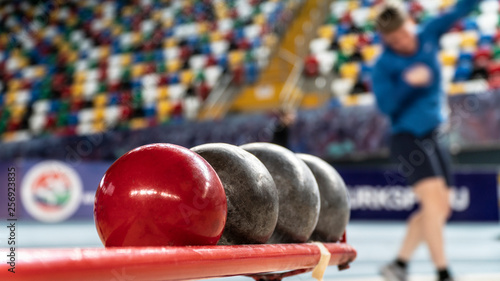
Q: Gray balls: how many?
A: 3